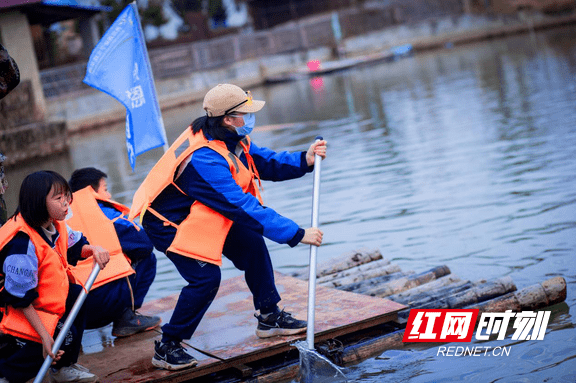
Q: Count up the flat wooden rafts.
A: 1